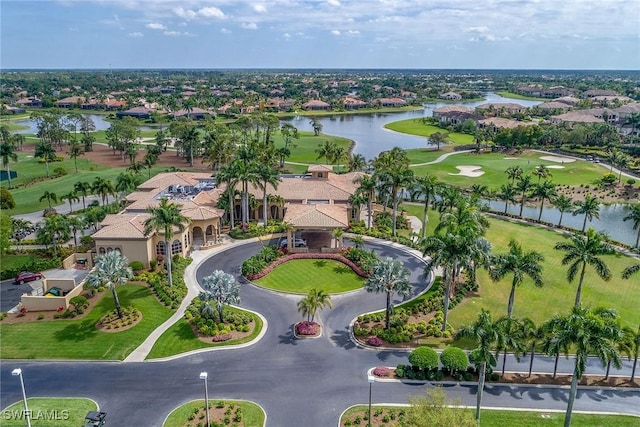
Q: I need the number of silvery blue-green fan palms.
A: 3